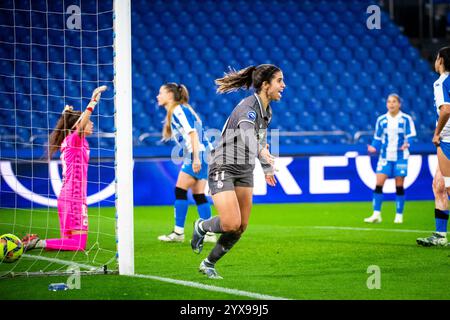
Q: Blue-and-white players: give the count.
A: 3